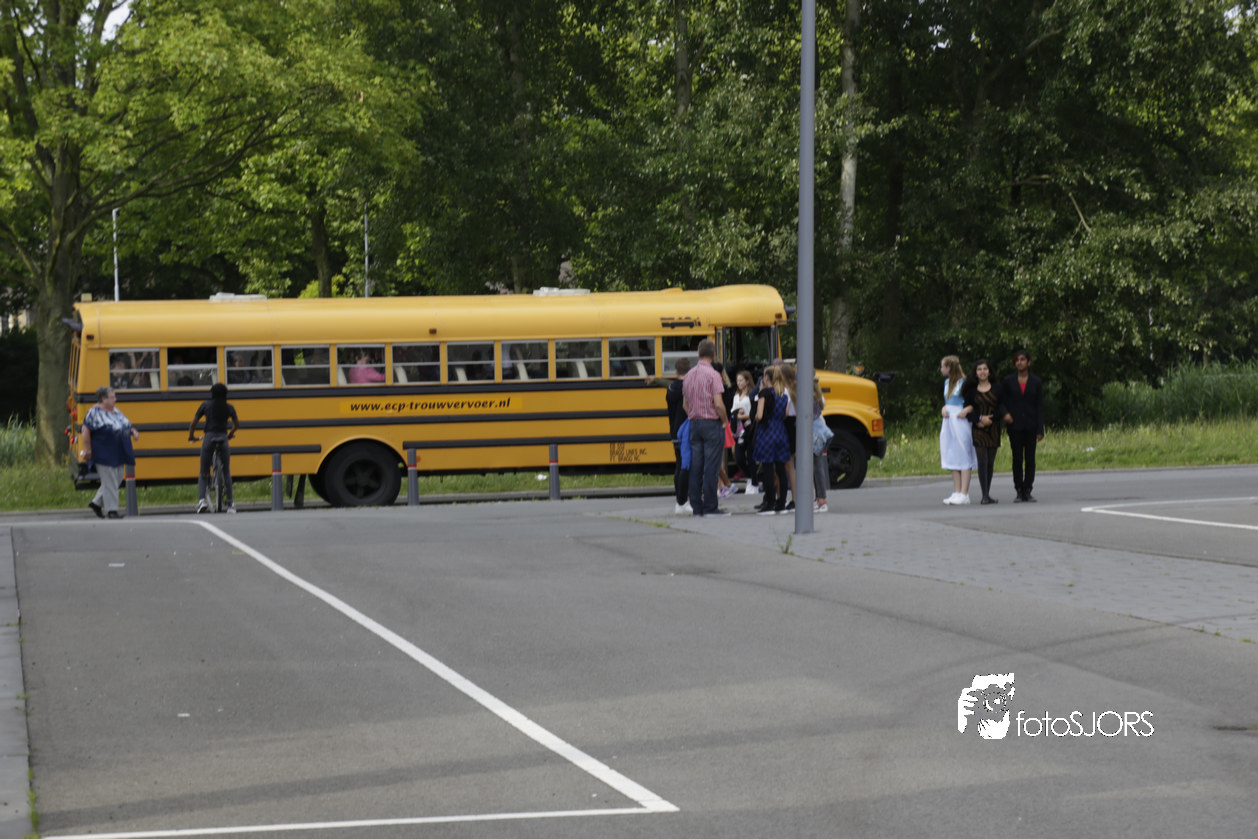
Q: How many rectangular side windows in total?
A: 11